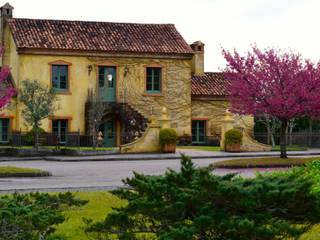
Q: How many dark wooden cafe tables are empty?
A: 0